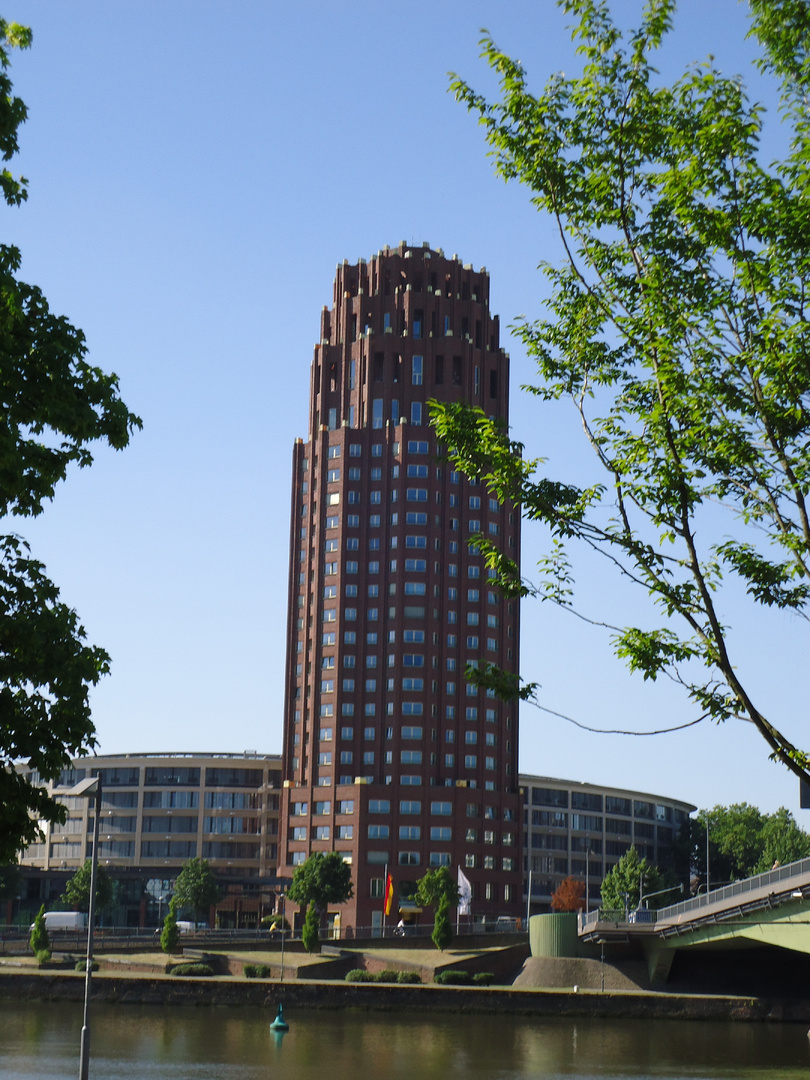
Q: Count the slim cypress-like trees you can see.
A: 4